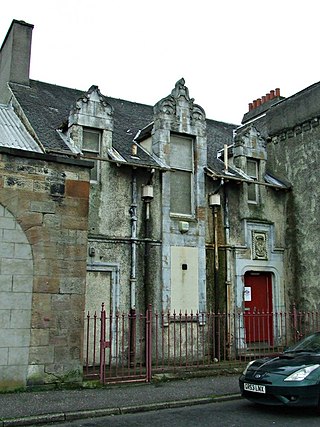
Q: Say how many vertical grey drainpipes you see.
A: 2